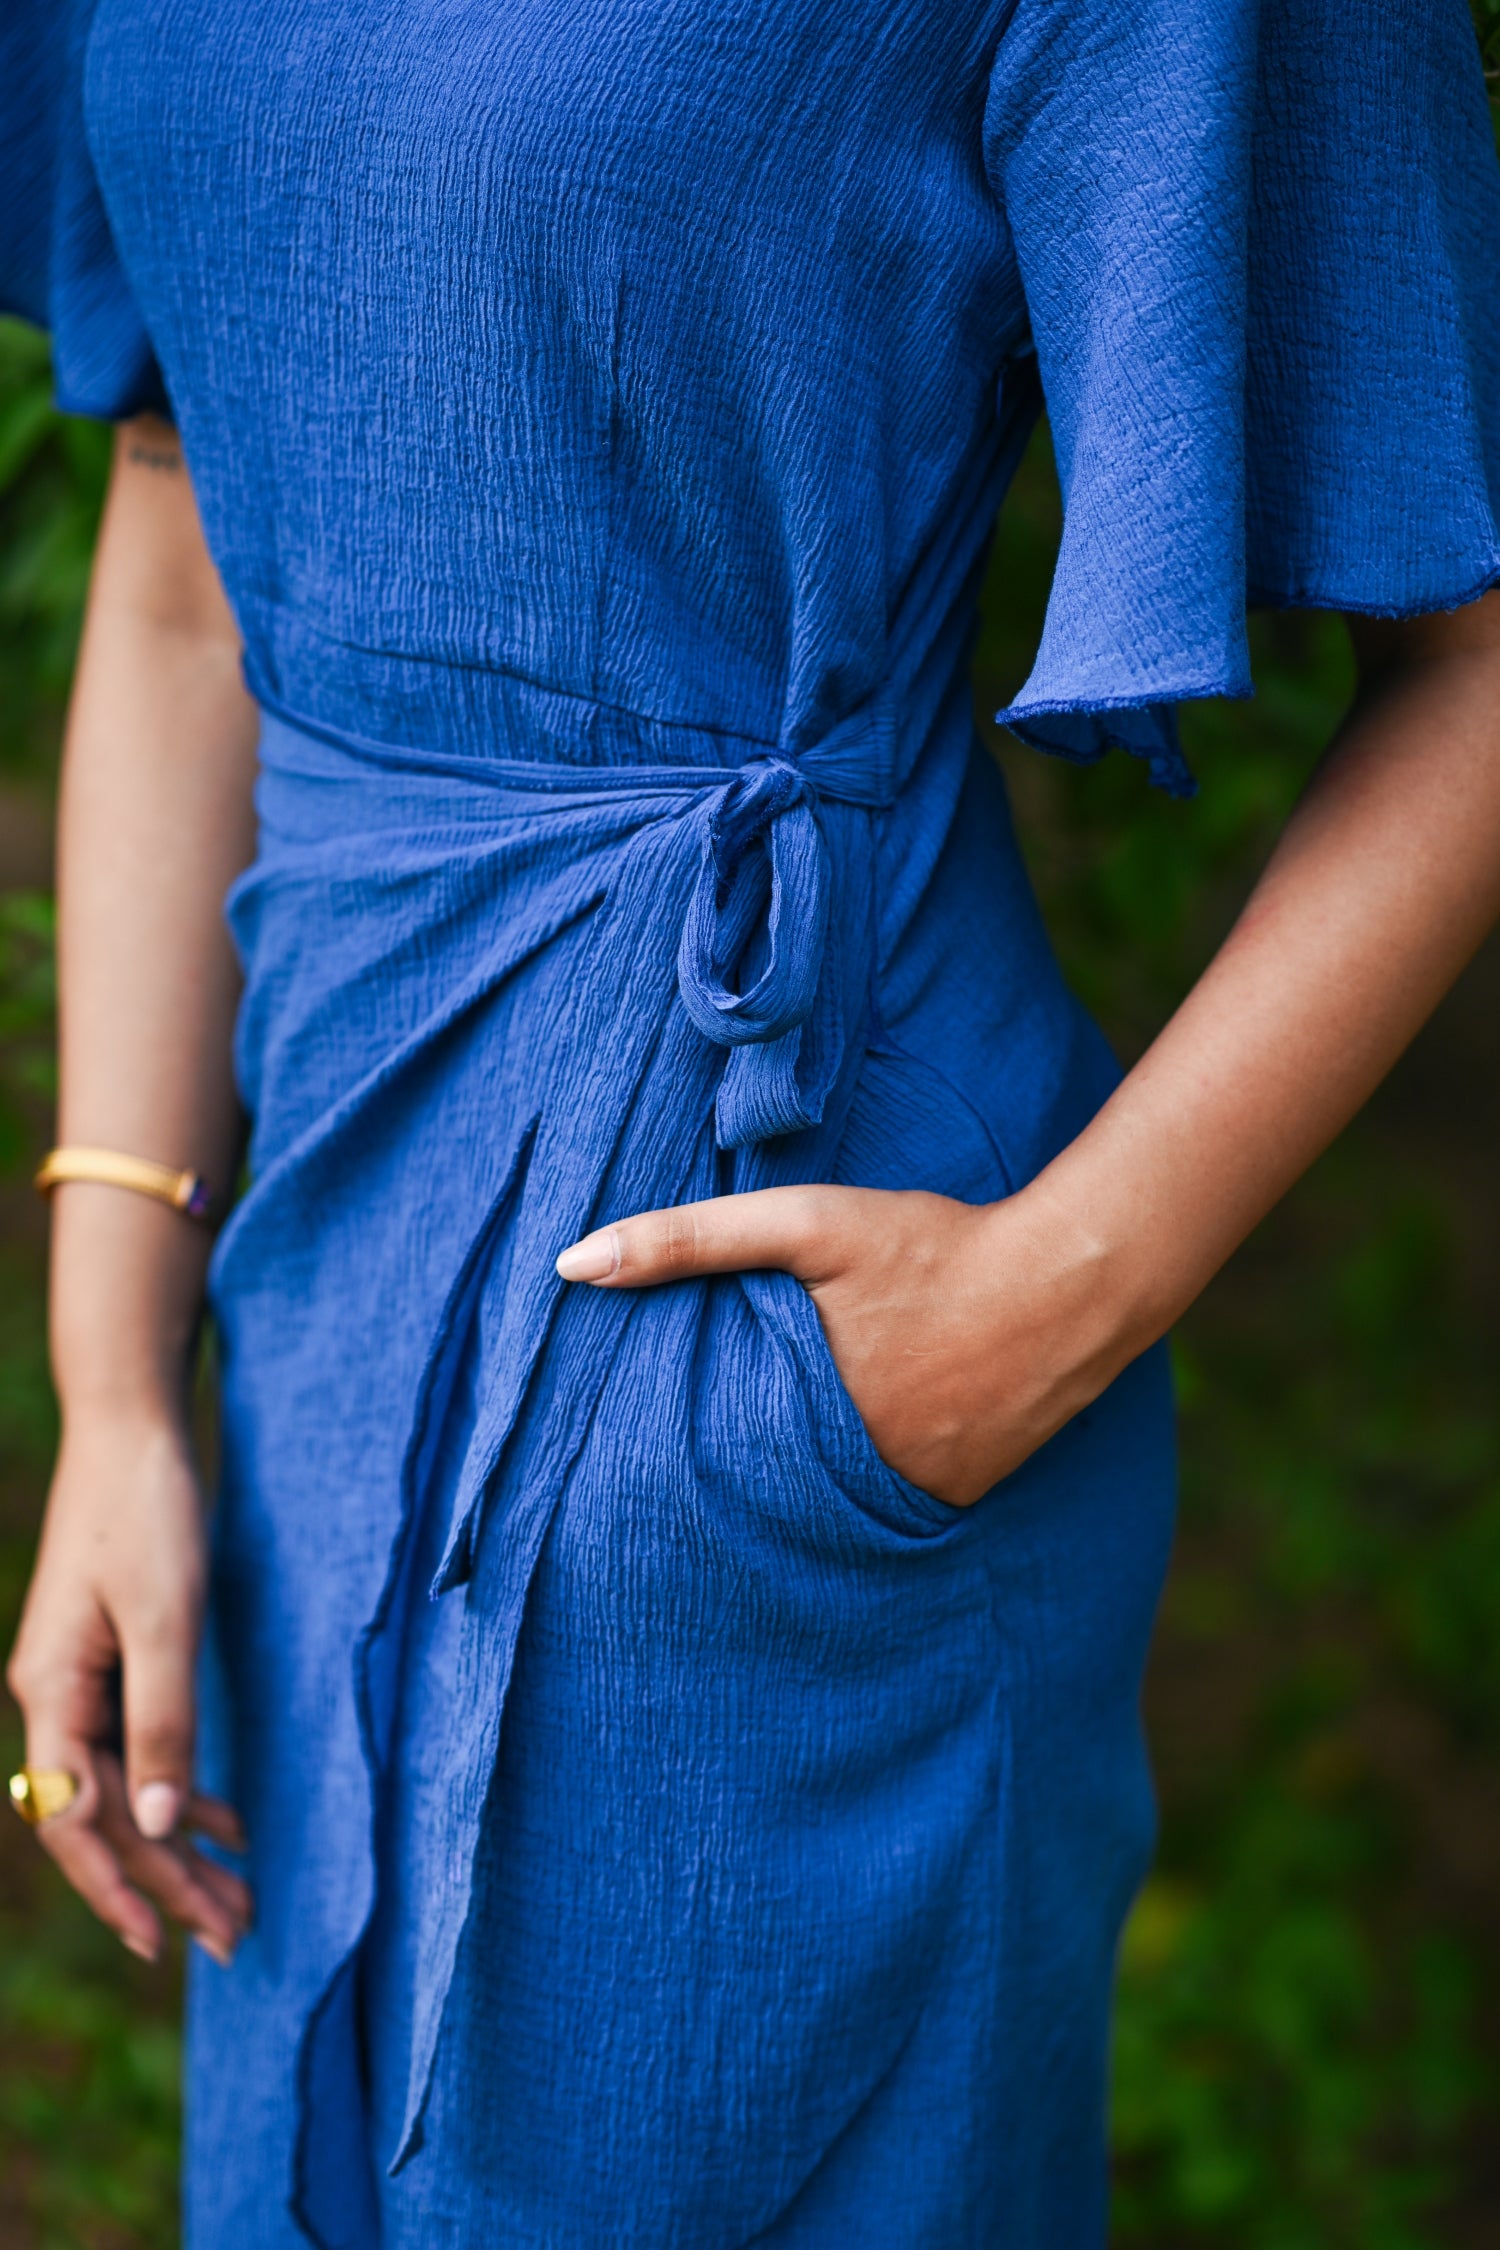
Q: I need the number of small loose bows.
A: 1